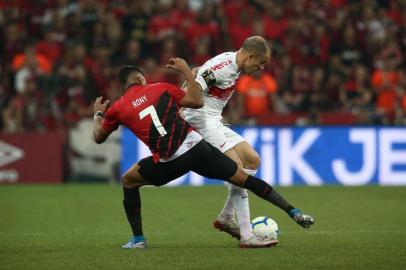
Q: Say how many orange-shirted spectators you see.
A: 3